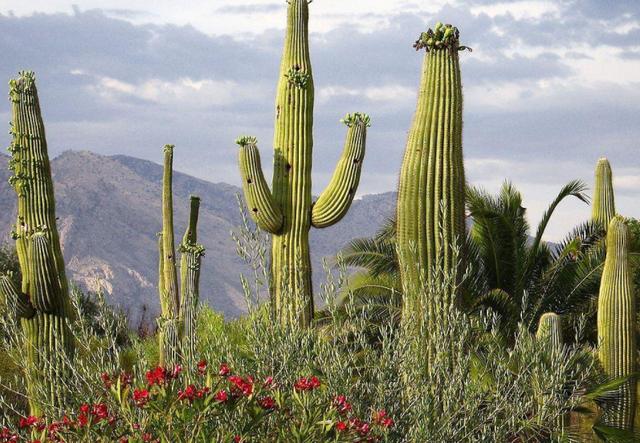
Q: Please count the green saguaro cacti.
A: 8